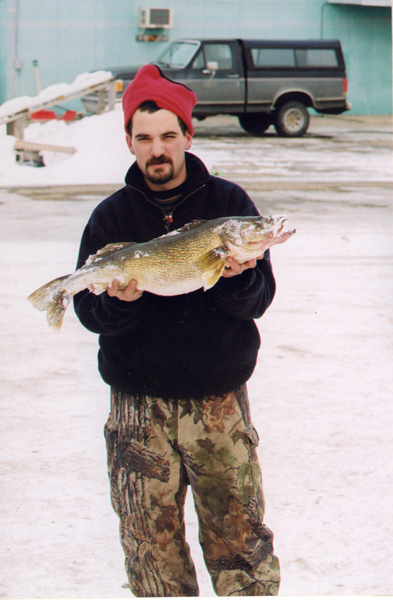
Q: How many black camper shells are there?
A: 1